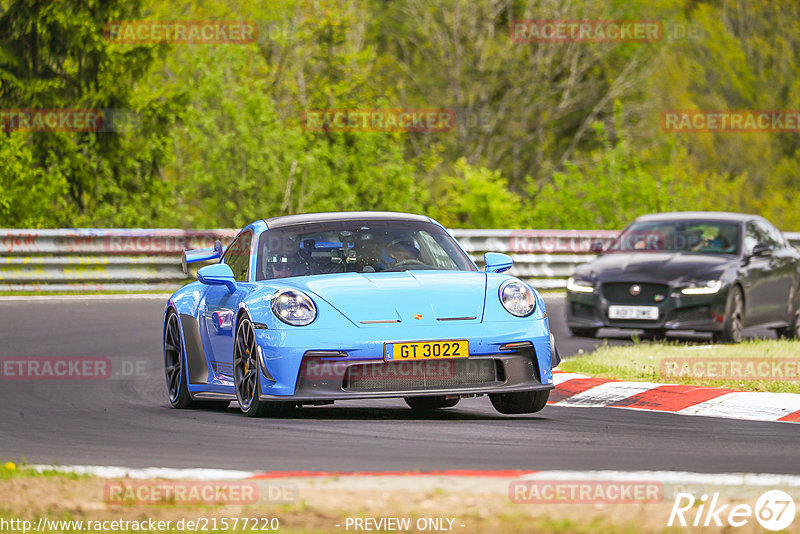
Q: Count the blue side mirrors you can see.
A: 2